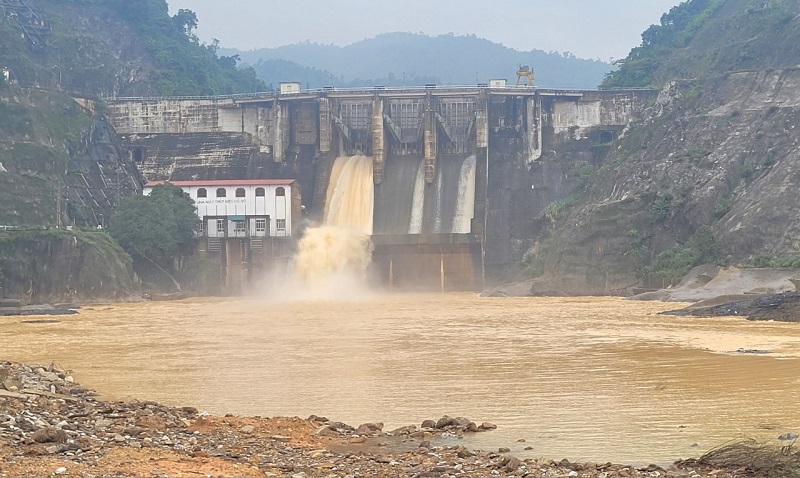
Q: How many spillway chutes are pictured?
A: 3